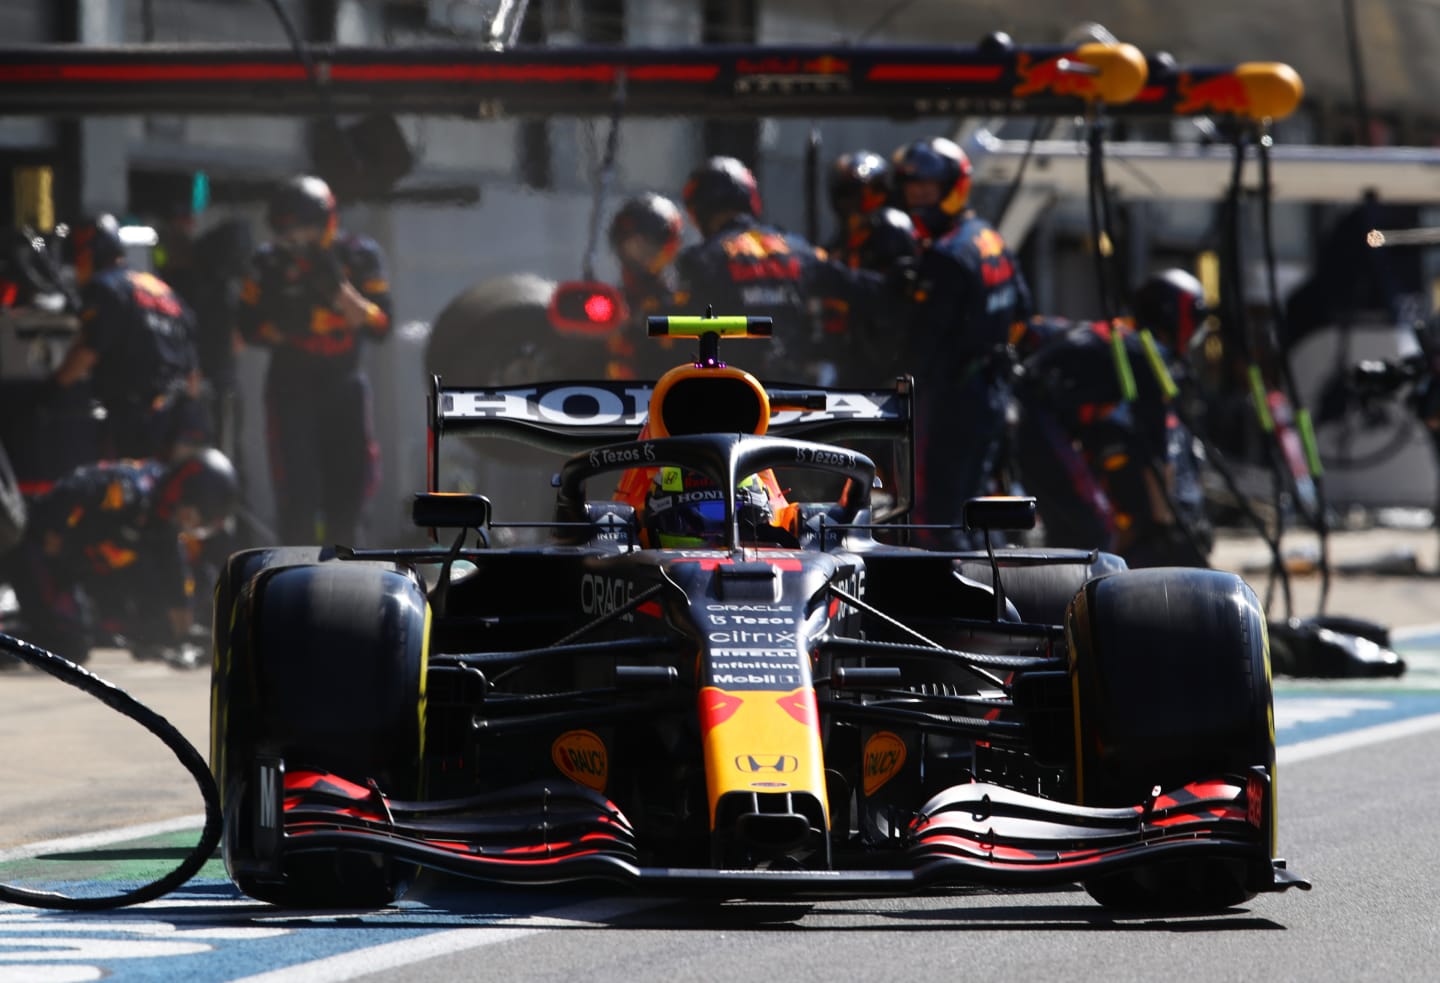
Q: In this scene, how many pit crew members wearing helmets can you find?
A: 9